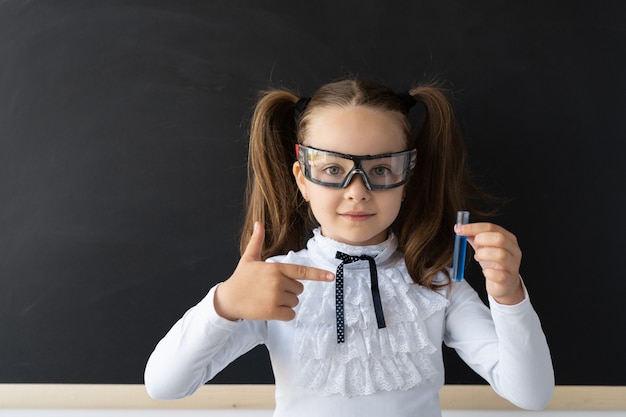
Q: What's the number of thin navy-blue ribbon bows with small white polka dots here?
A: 1